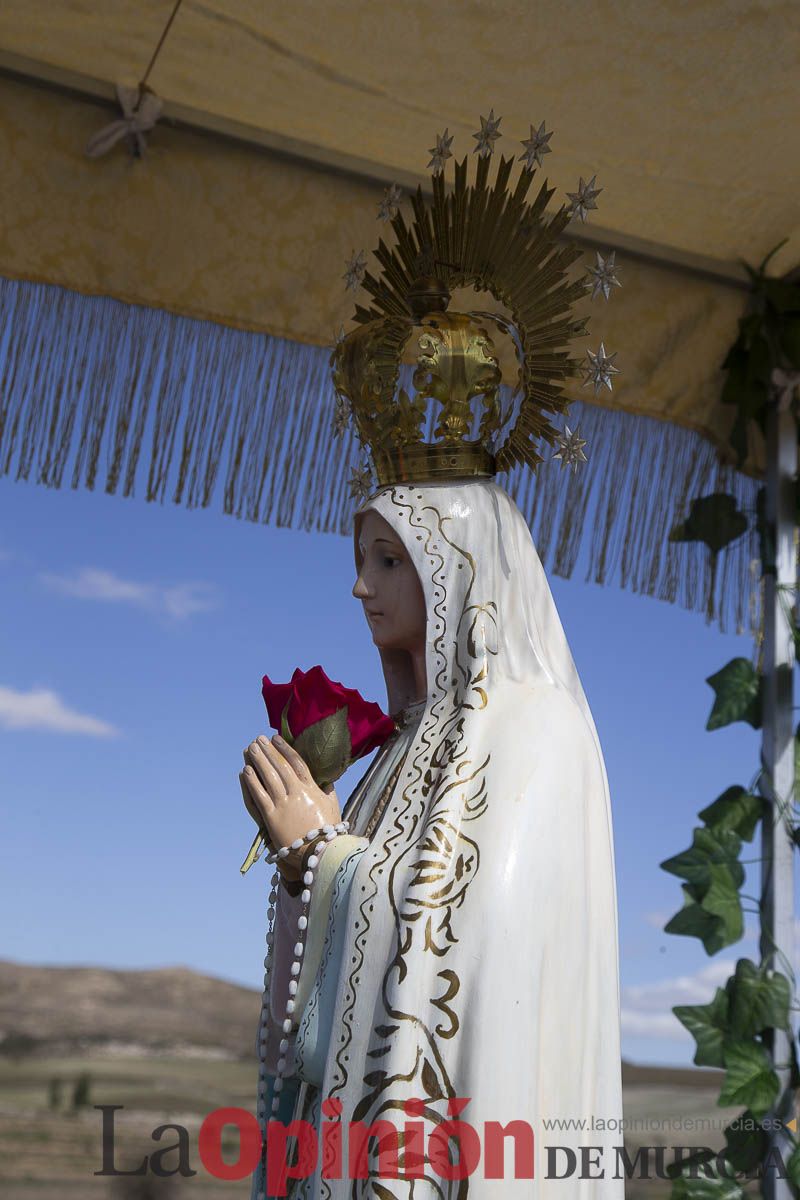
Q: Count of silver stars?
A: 12